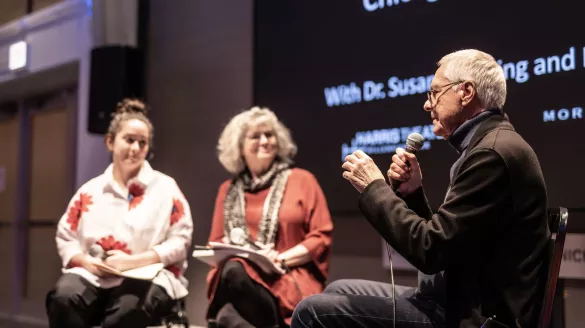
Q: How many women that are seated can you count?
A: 2